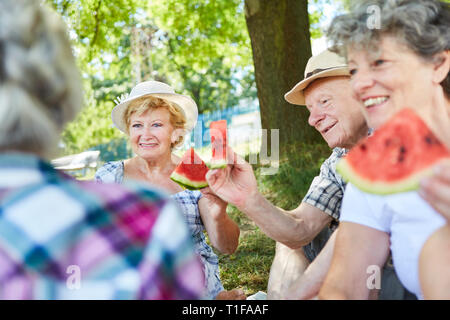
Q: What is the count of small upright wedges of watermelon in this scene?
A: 2